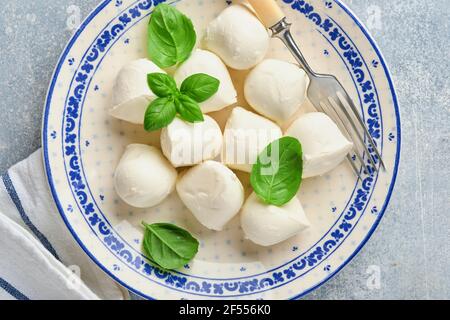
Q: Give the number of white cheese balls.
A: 10